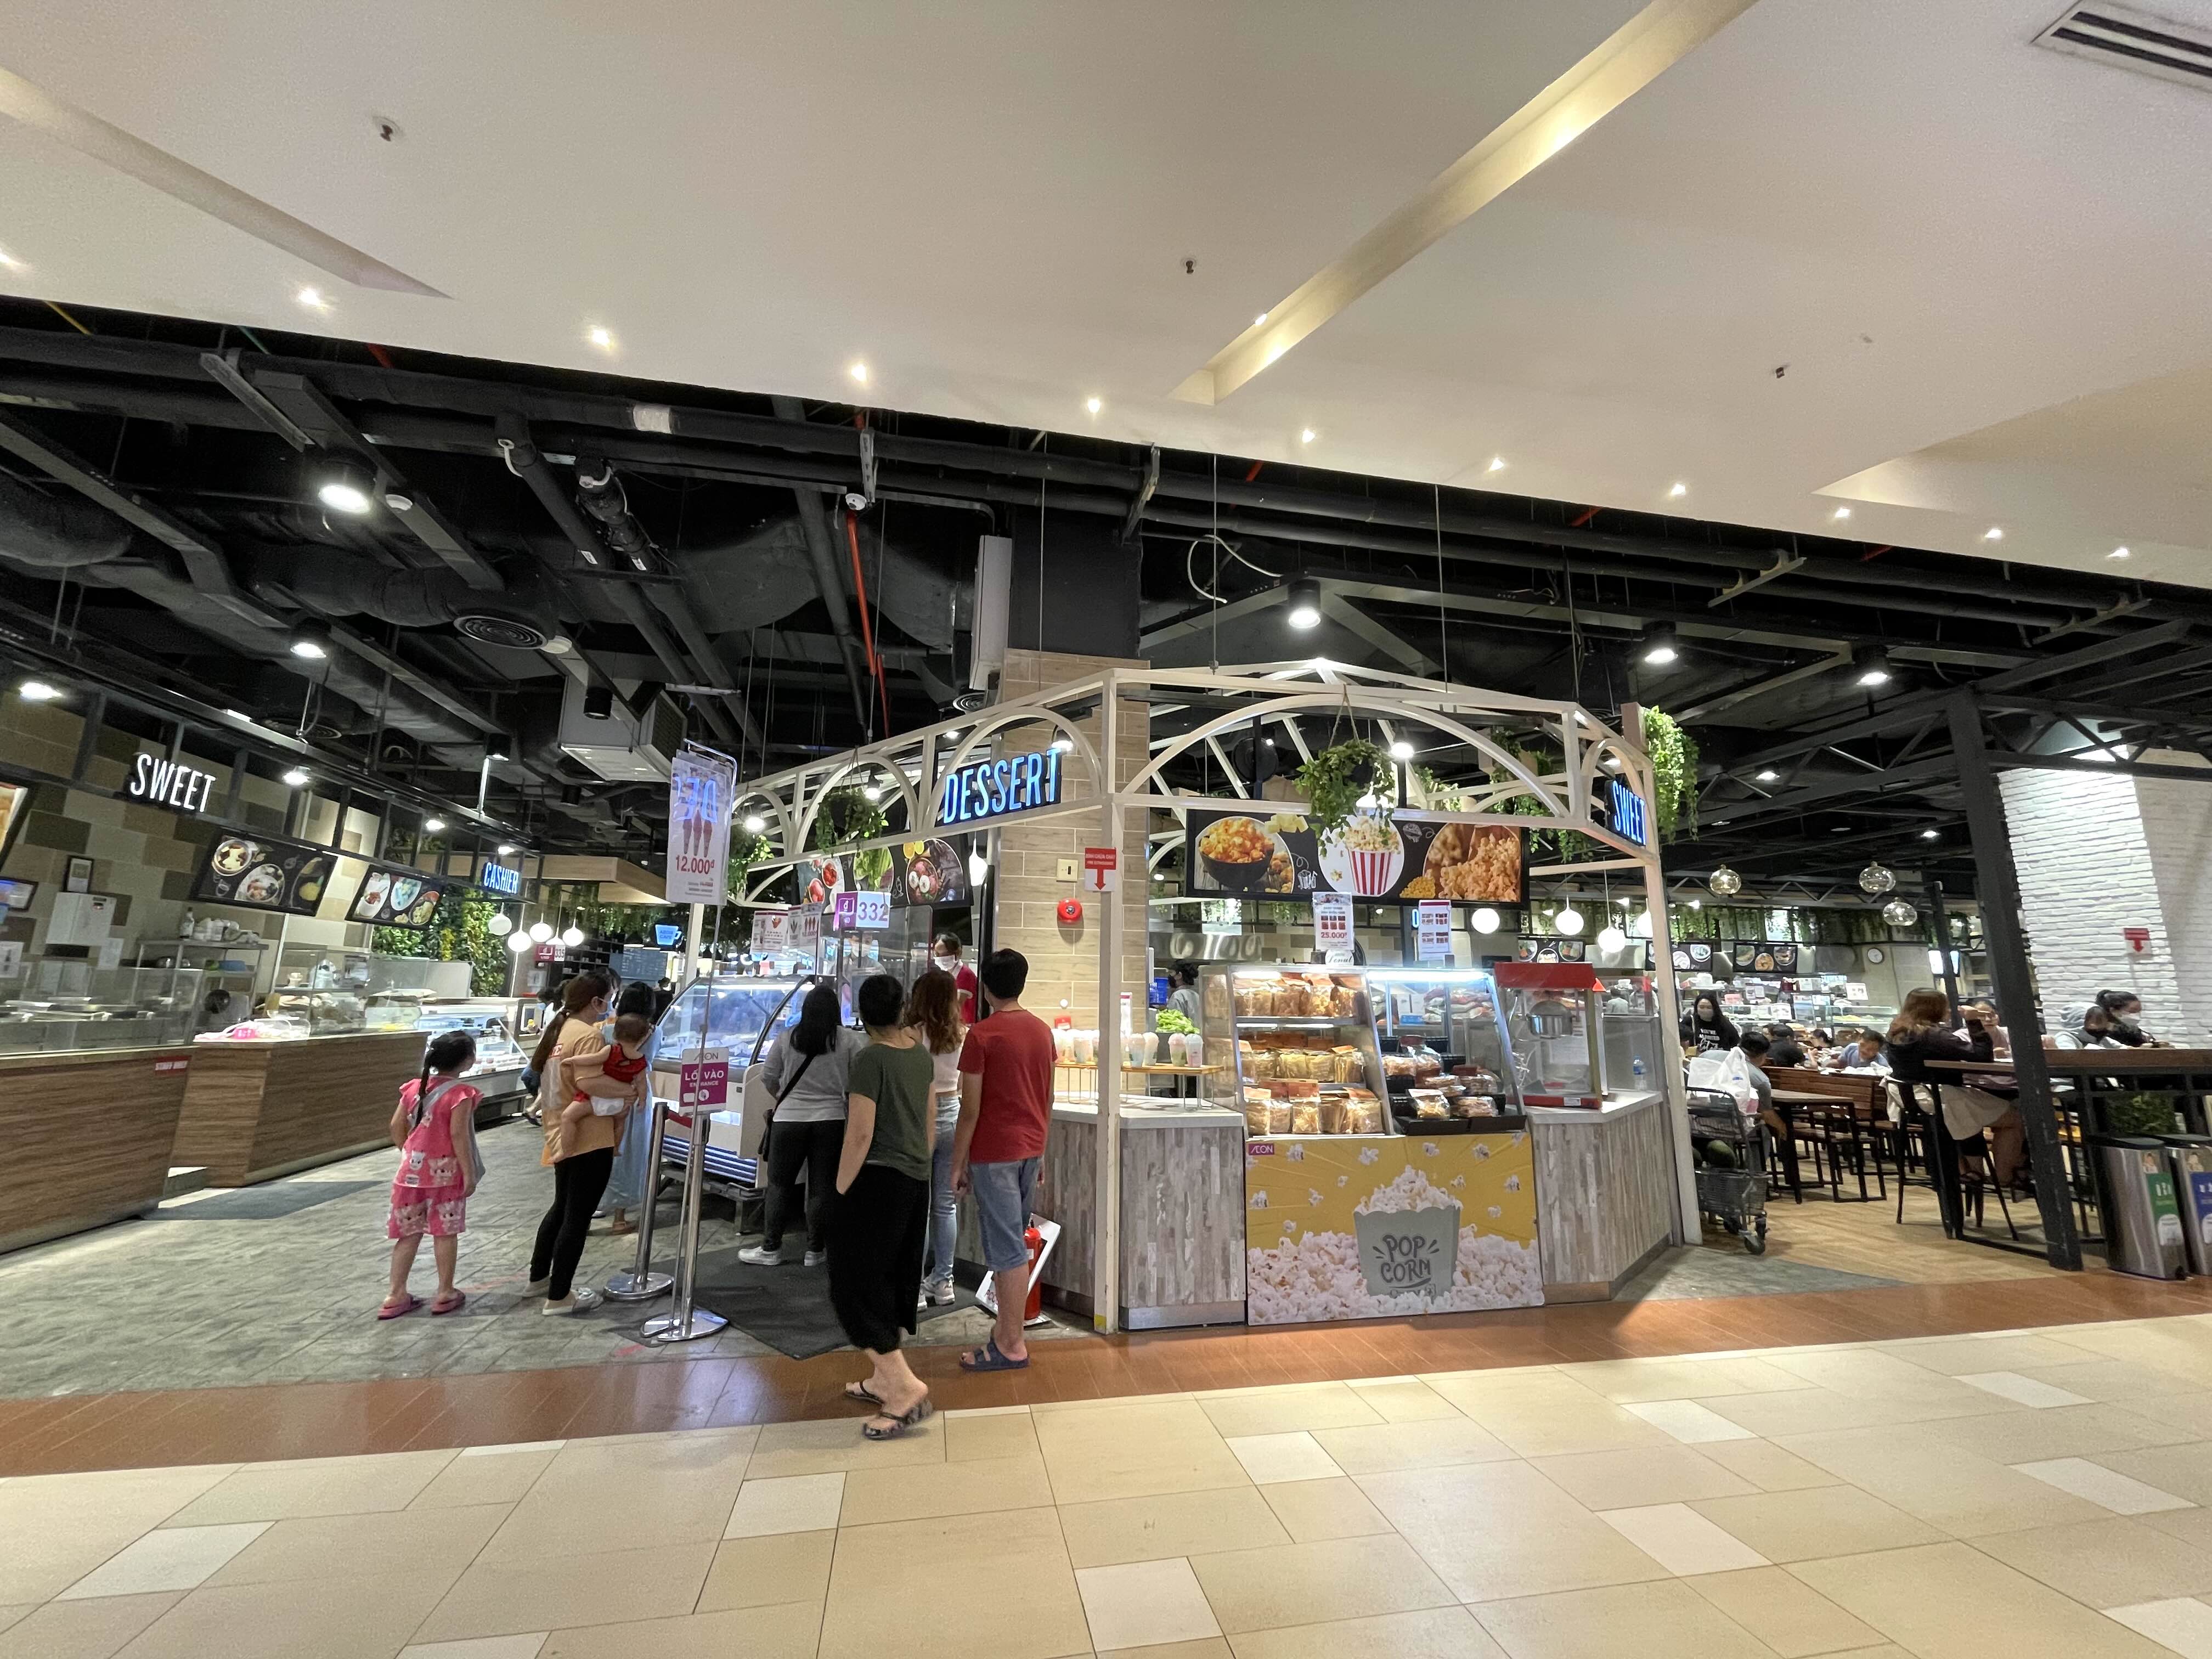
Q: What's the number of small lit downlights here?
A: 11